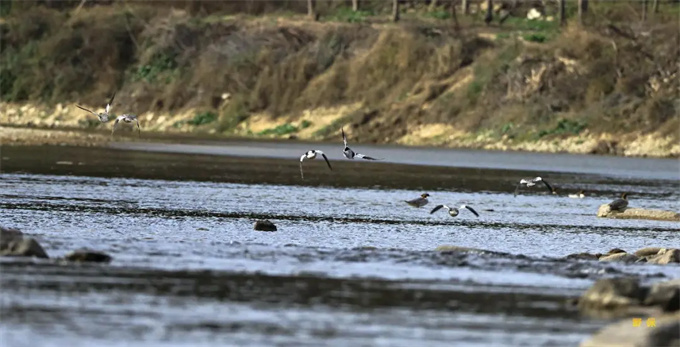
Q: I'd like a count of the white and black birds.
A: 6